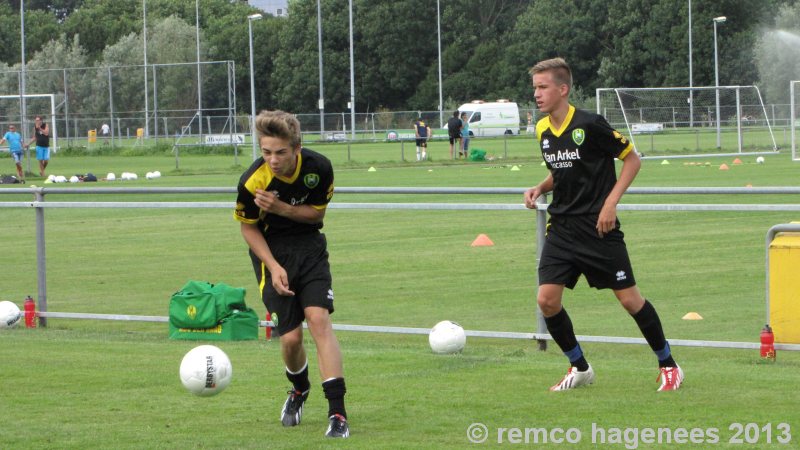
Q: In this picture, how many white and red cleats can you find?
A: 2